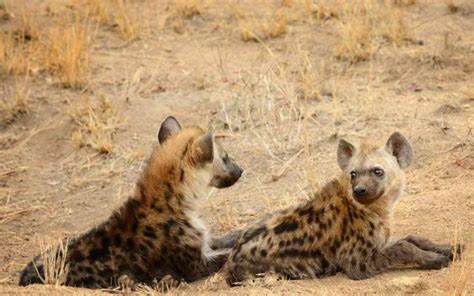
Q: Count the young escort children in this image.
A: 0